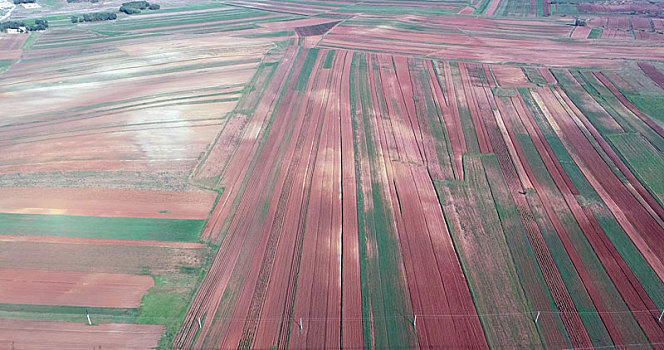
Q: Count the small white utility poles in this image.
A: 6